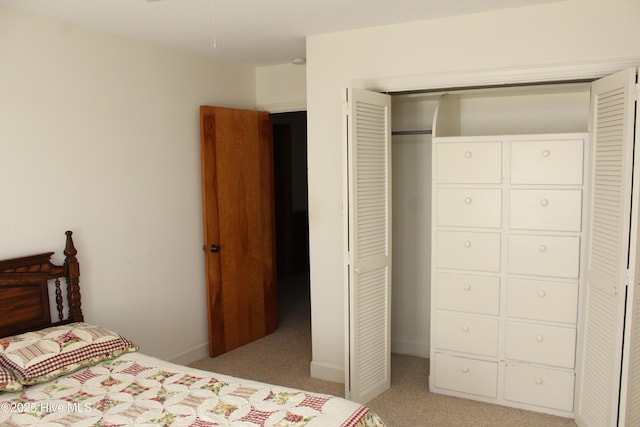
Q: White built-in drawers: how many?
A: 12